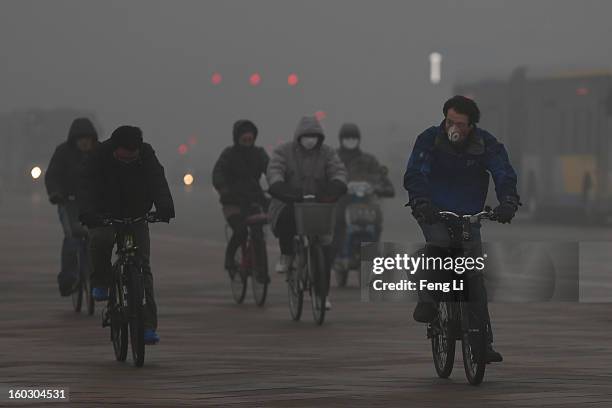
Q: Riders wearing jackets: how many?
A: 6